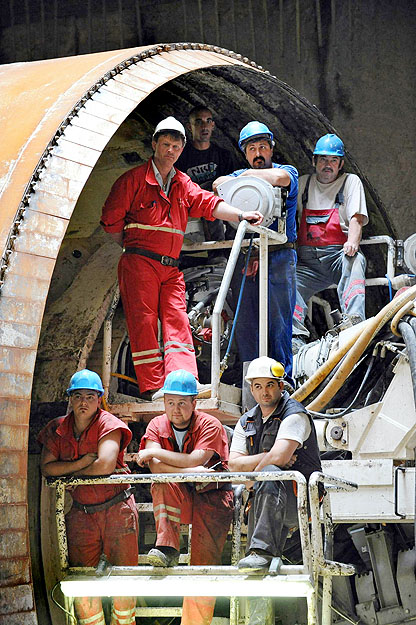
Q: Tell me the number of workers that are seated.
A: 1